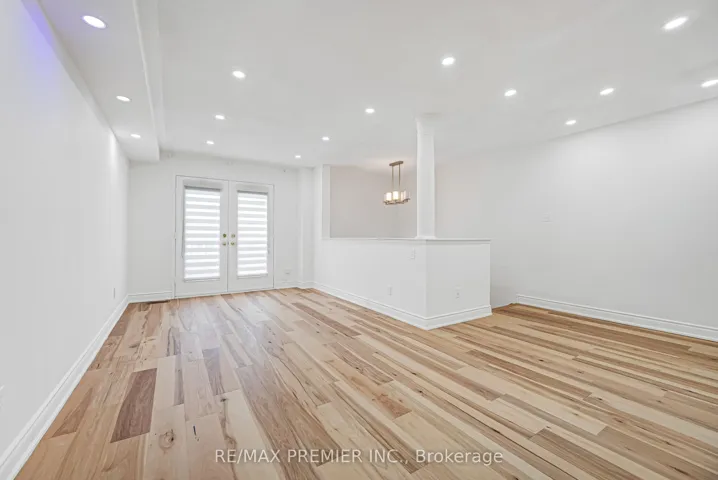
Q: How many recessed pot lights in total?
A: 15